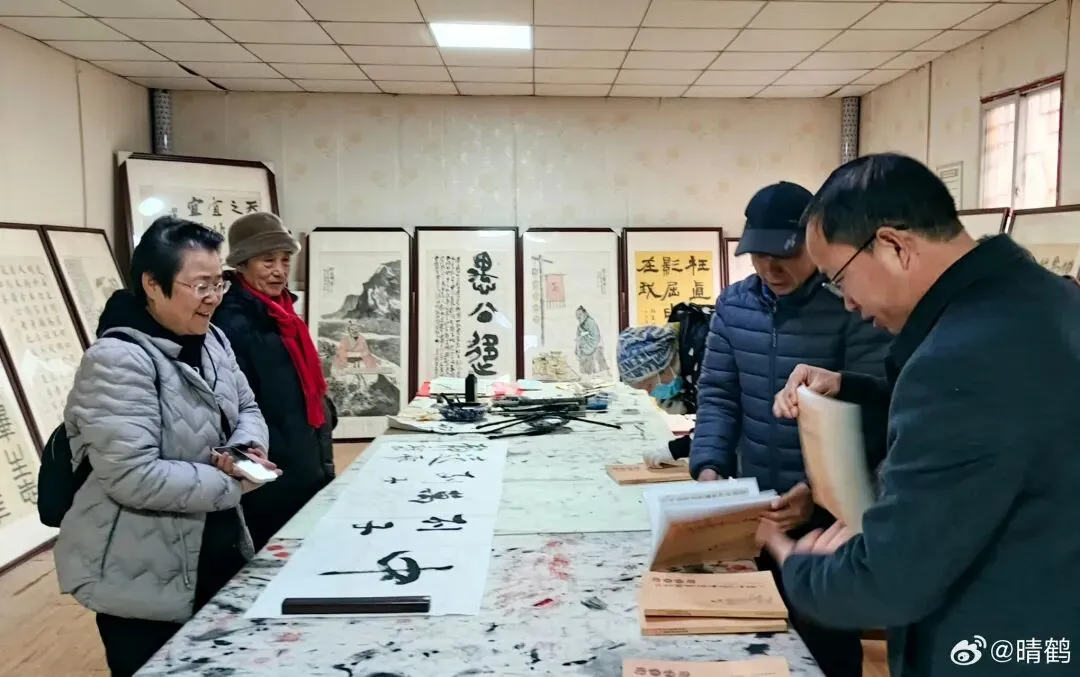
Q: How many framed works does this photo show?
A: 11